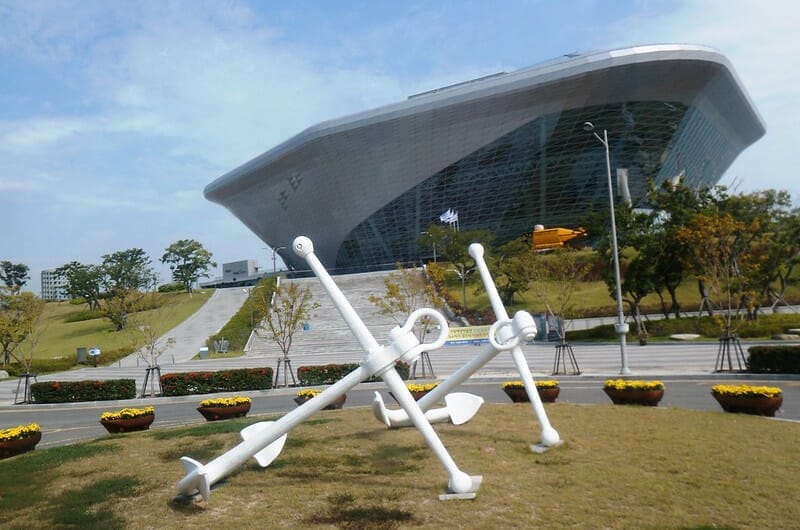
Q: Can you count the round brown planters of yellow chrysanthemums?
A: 8